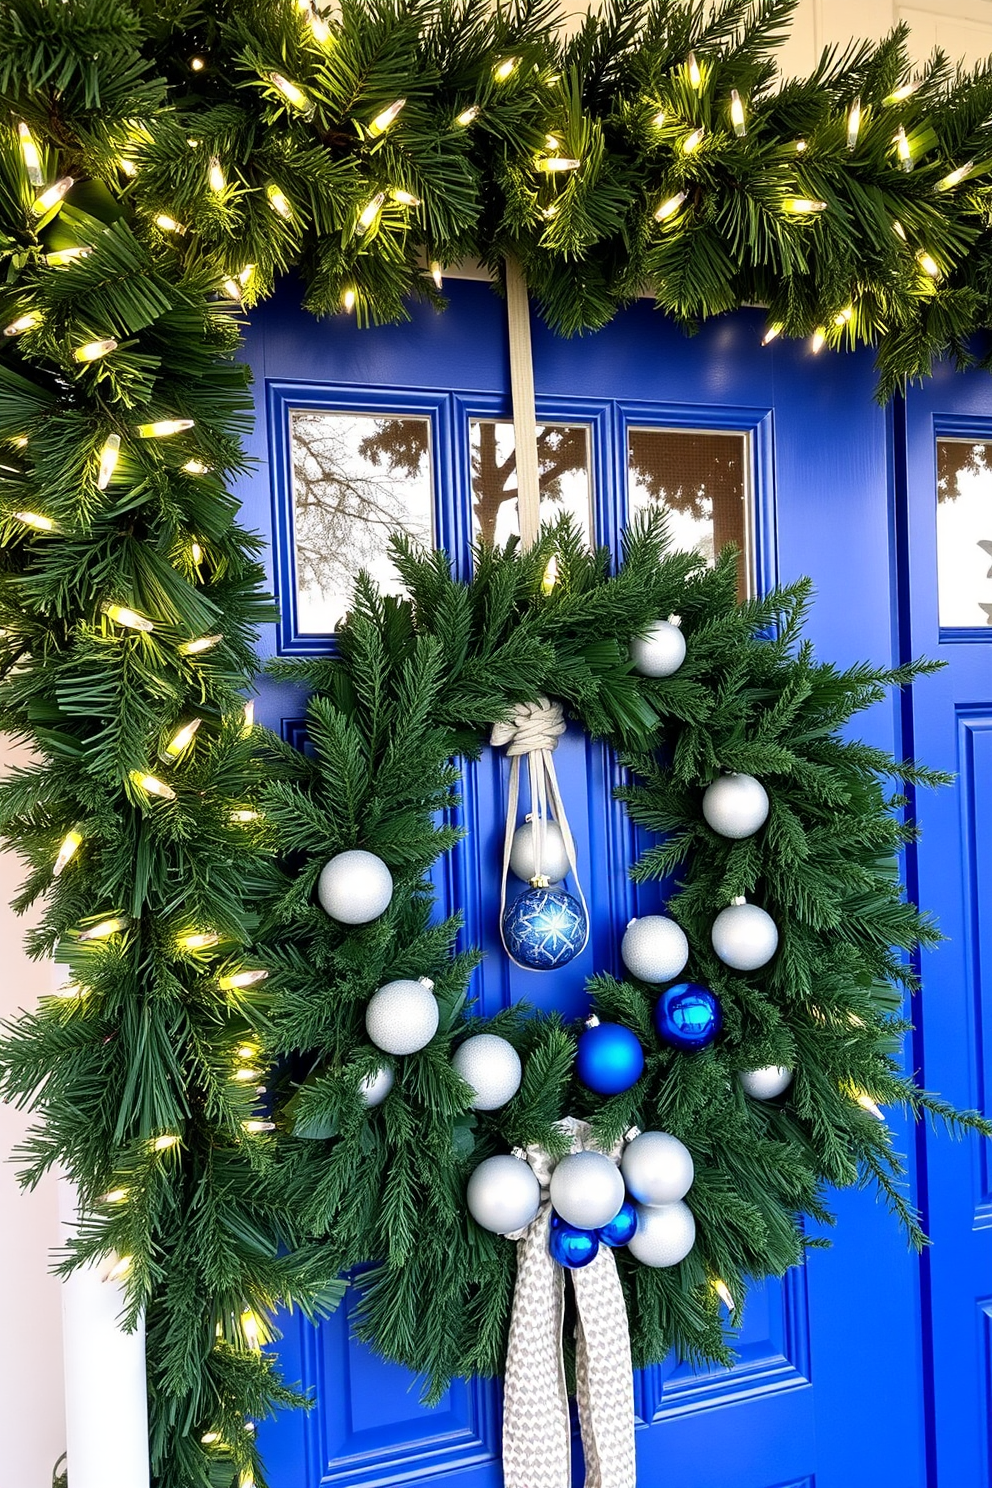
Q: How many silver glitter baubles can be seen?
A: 14